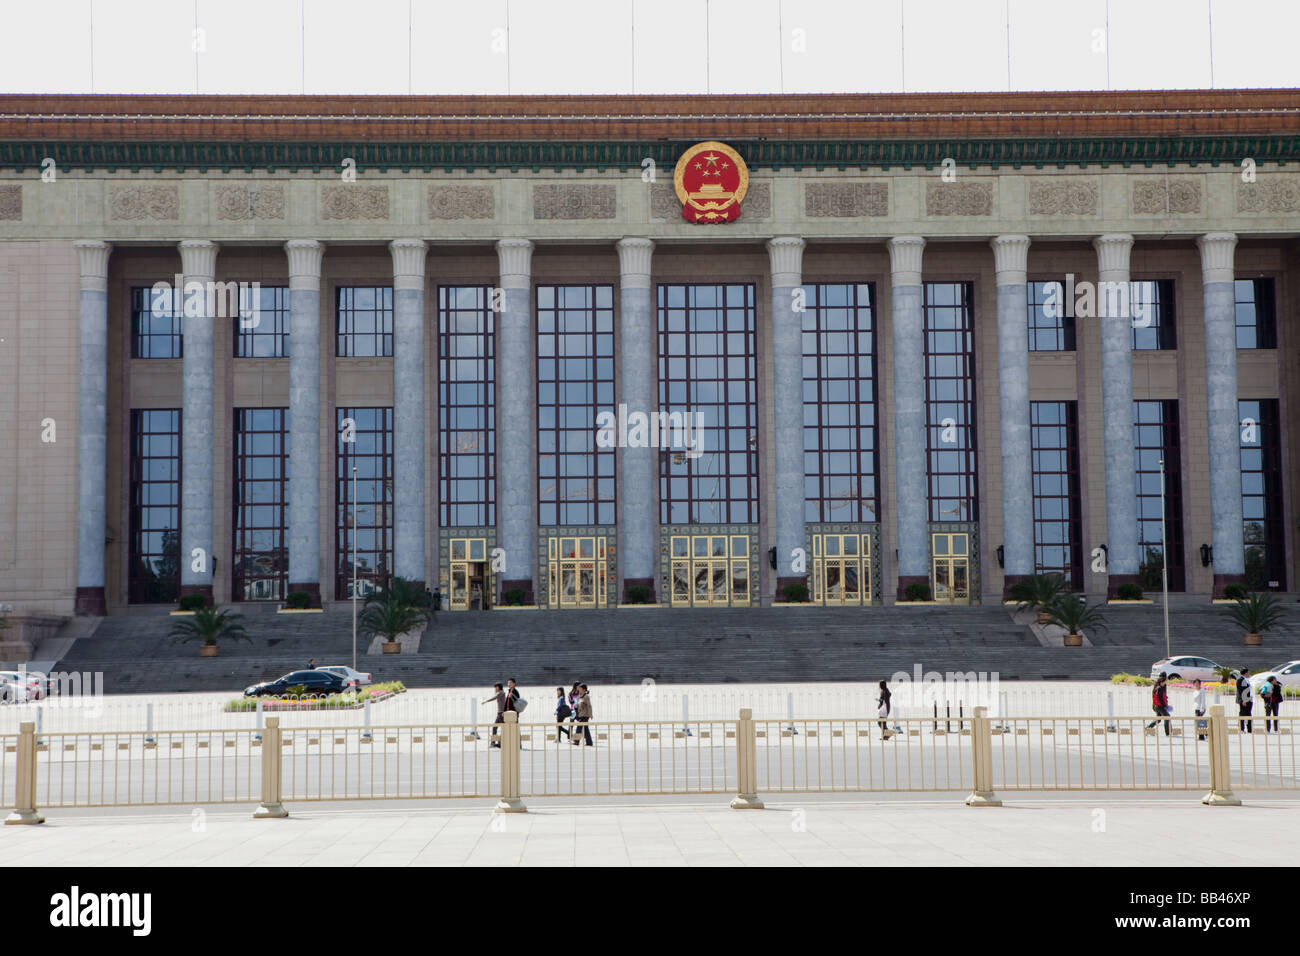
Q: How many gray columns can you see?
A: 11